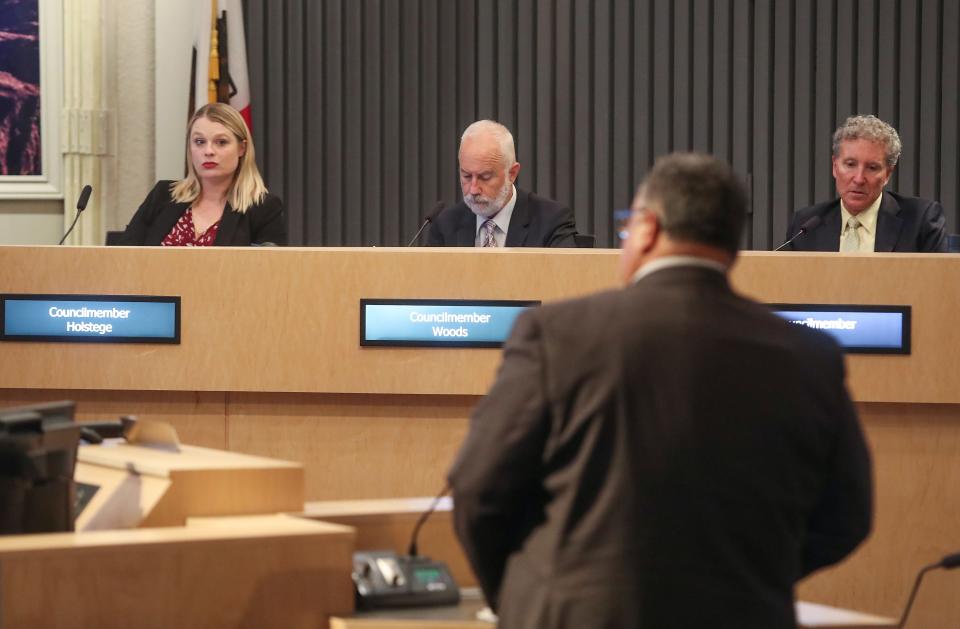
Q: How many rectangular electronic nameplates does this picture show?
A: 3